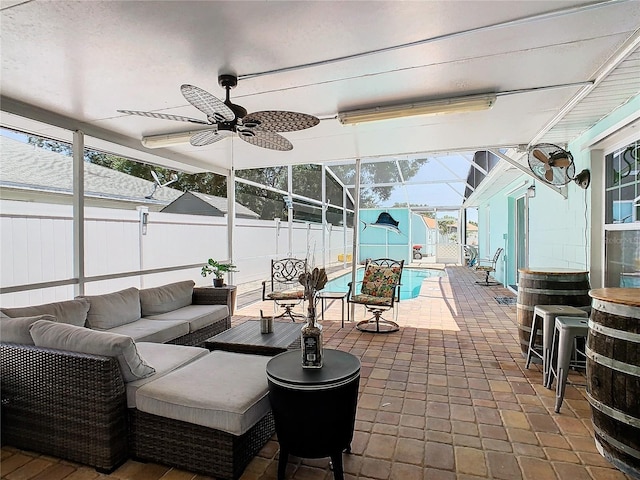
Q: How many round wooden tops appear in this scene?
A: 2